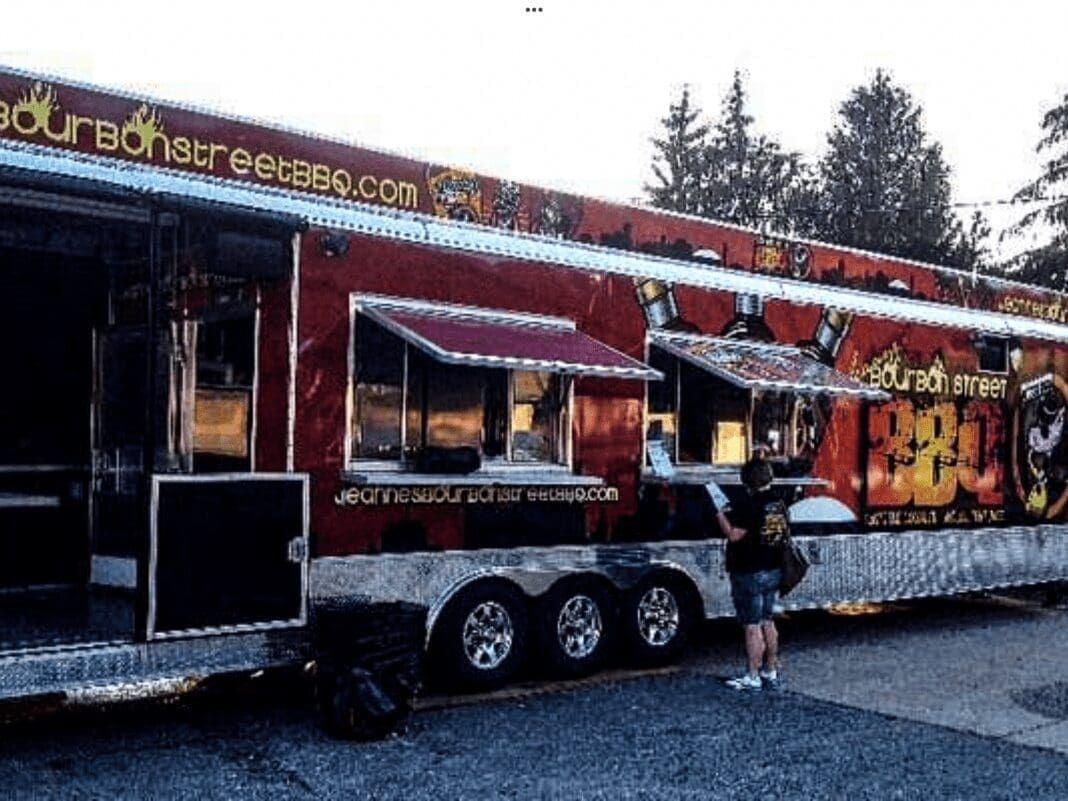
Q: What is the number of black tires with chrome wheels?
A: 3